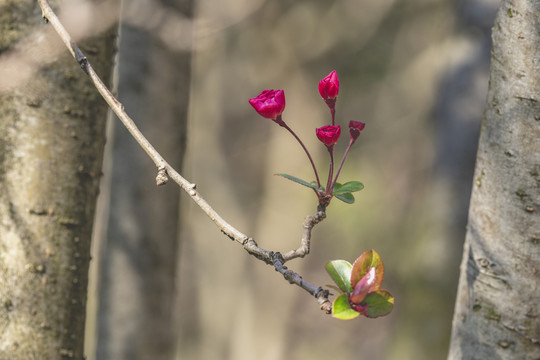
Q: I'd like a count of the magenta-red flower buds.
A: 4